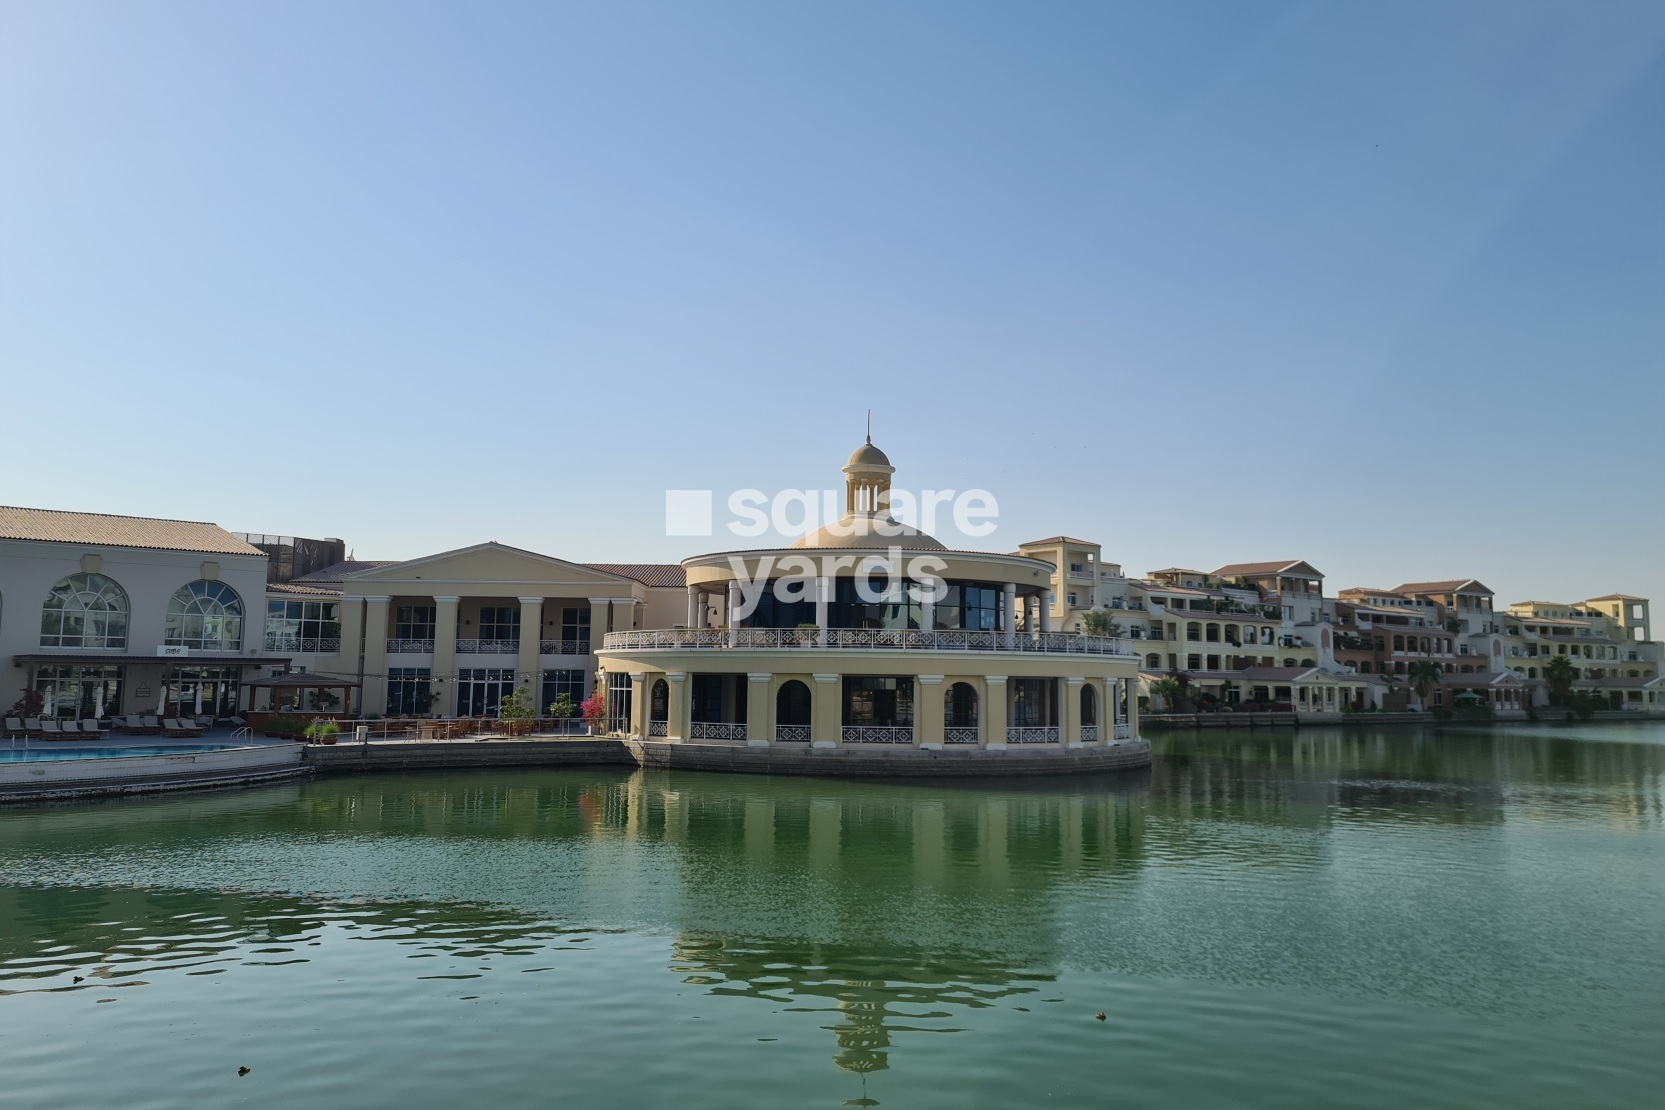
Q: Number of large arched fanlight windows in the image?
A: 2